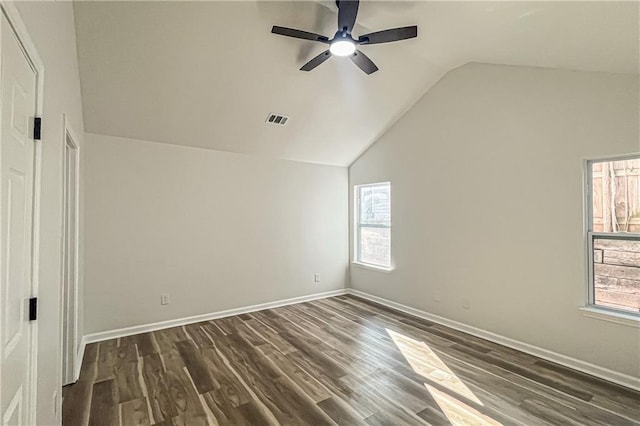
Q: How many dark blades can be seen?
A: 5